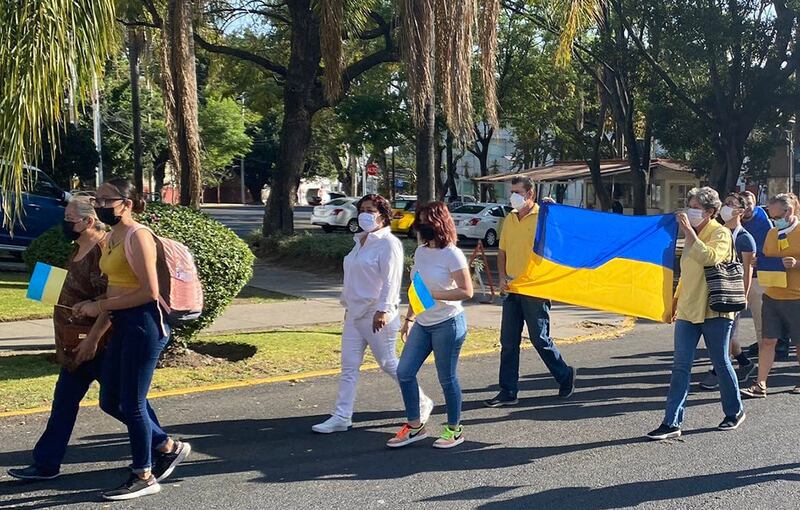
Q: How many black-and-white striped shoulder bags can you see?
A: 1